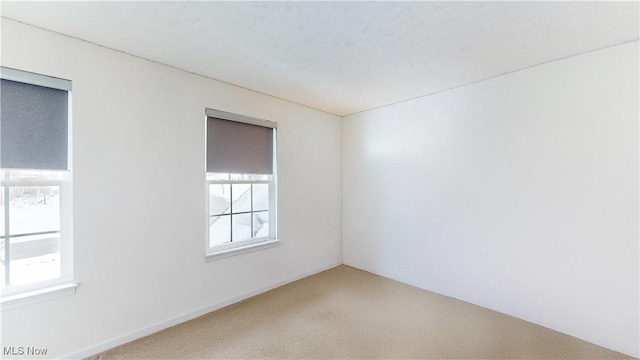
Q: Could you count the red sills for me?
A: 0